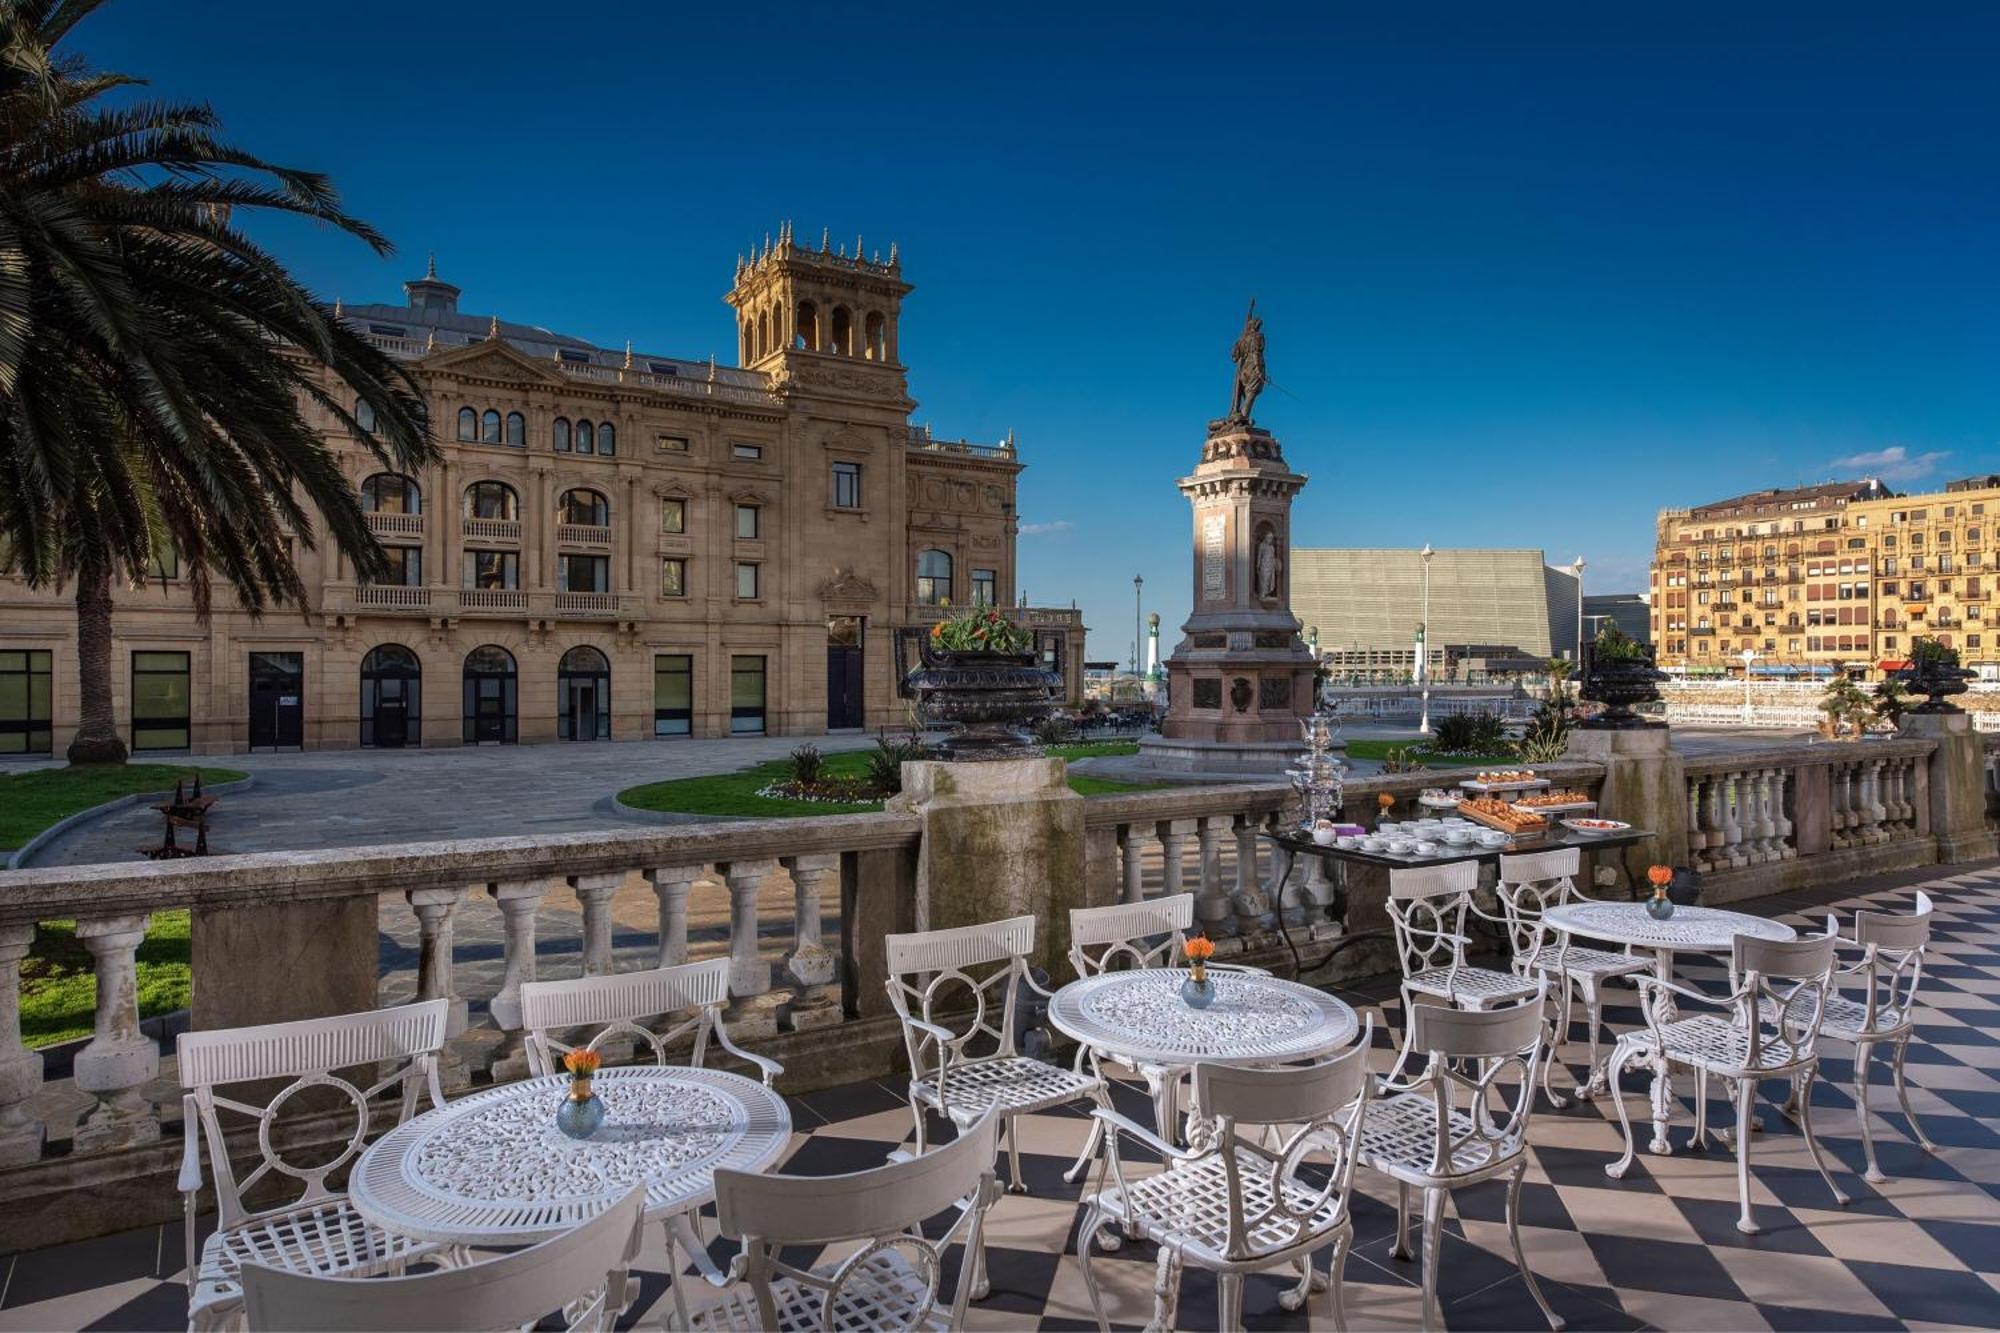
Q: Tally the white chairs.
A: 12